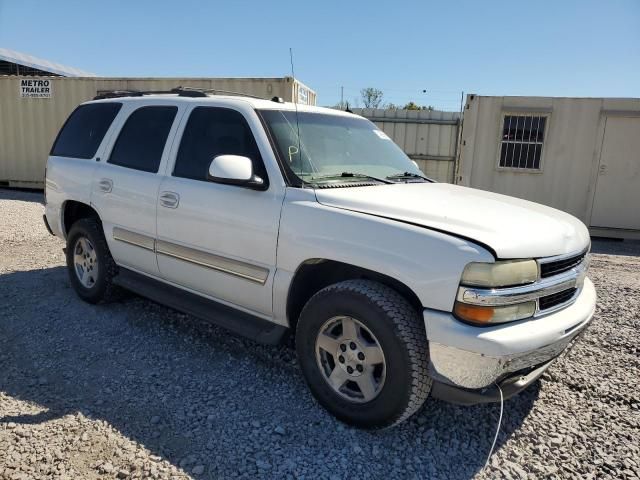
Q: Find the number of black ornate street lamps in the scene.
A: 0